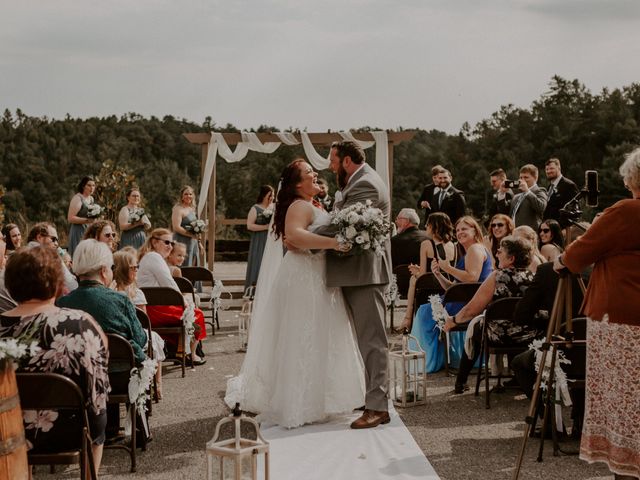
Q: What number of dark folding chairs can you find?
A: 11